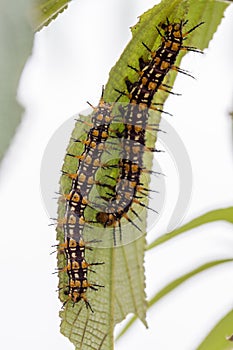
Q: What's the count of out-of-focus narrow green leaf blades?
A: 3